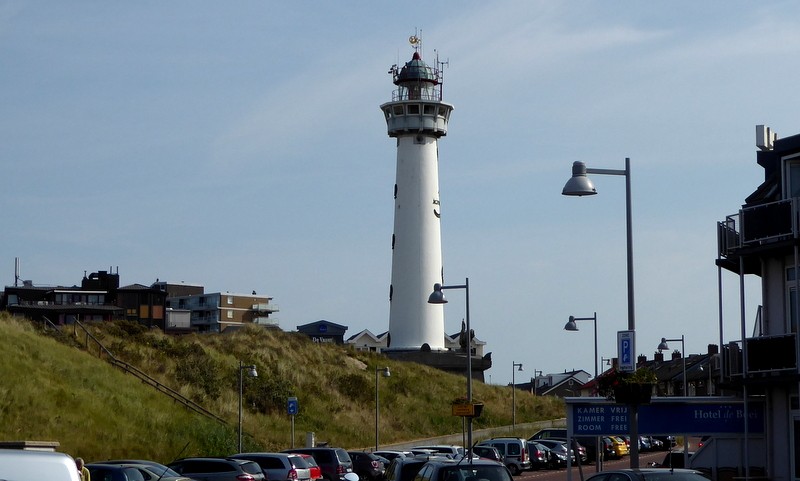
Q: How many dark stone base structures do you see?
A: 1